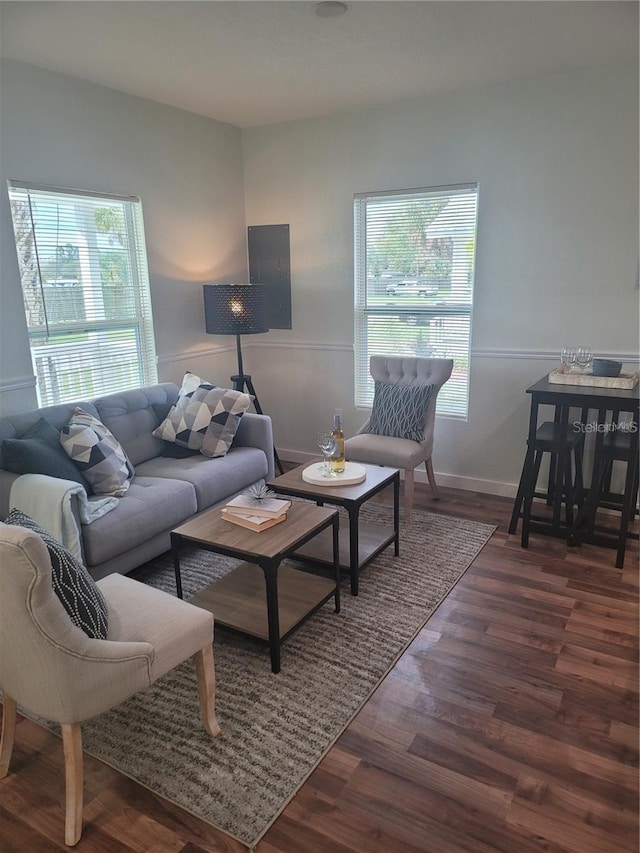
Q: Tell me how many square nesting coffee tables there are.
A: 2